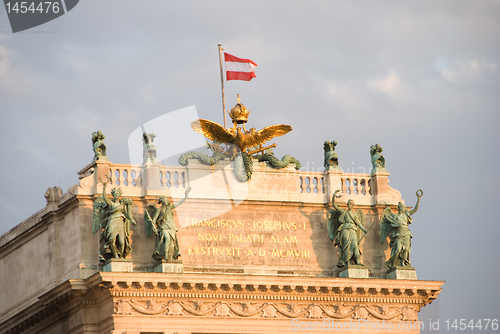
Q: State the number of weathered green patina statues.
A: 8